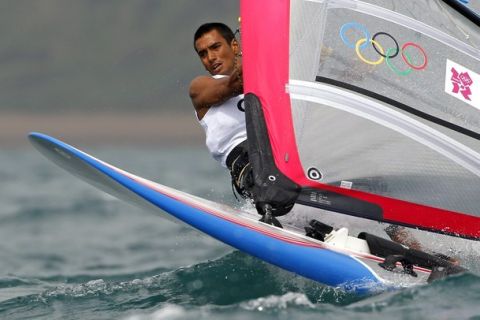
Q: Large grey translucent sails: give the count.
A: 1